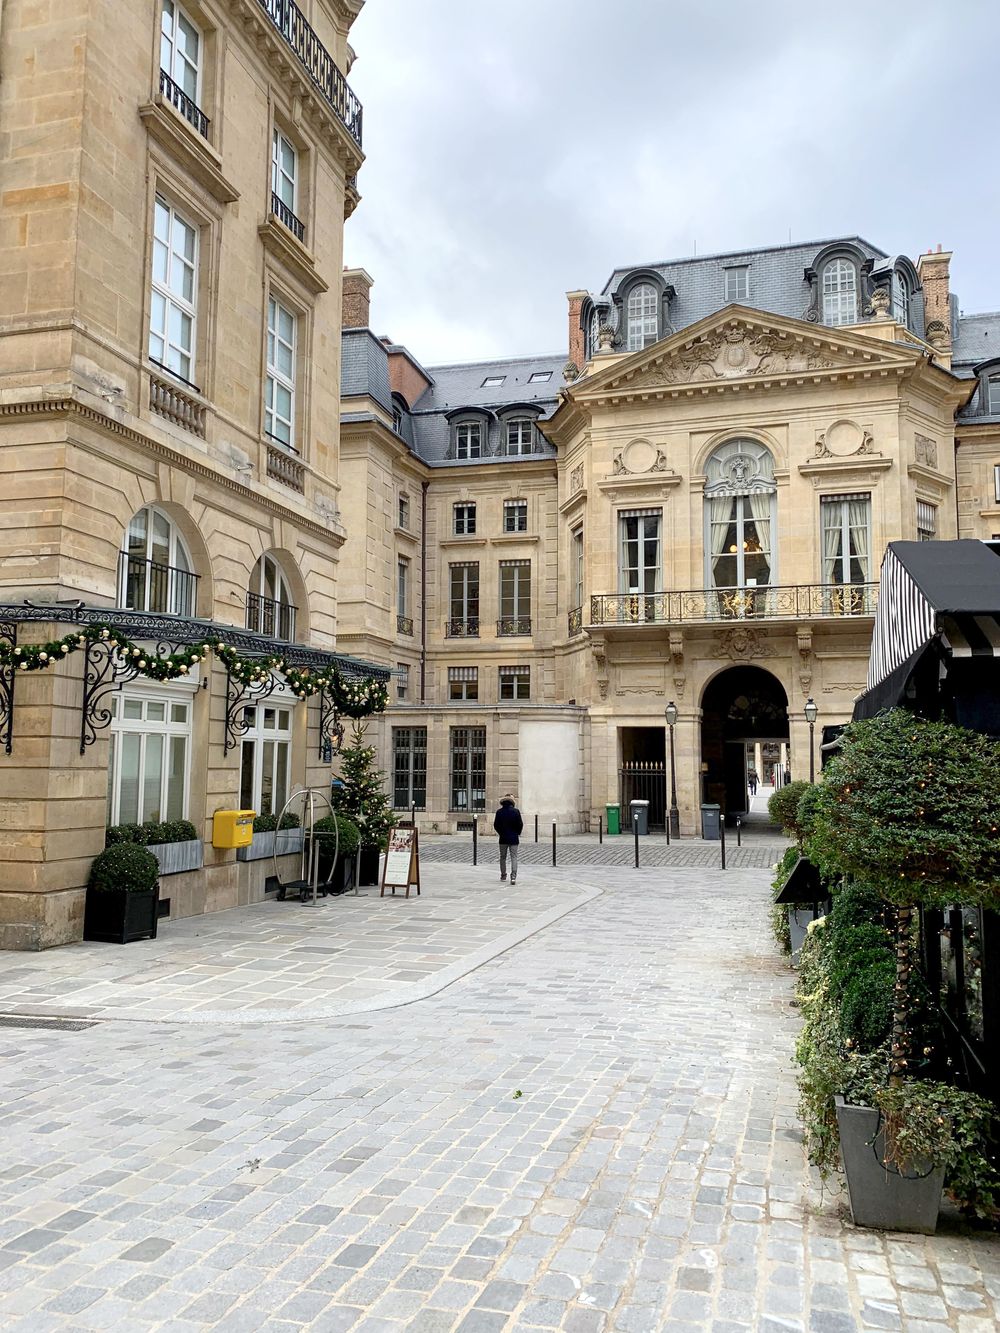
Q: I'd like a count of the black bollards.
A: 9